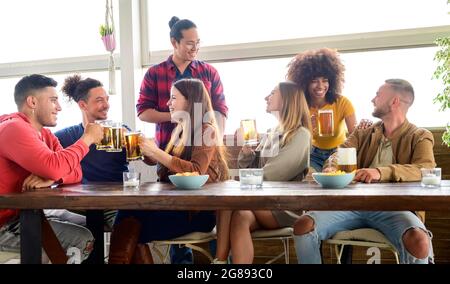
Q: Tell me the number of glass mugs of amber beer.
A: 6